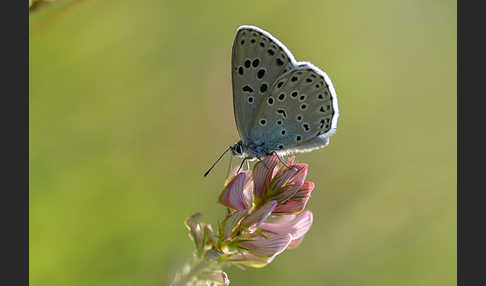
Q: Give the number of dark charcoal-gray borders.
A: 2